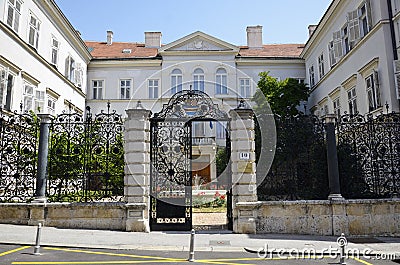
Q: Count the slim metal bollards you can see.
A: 3